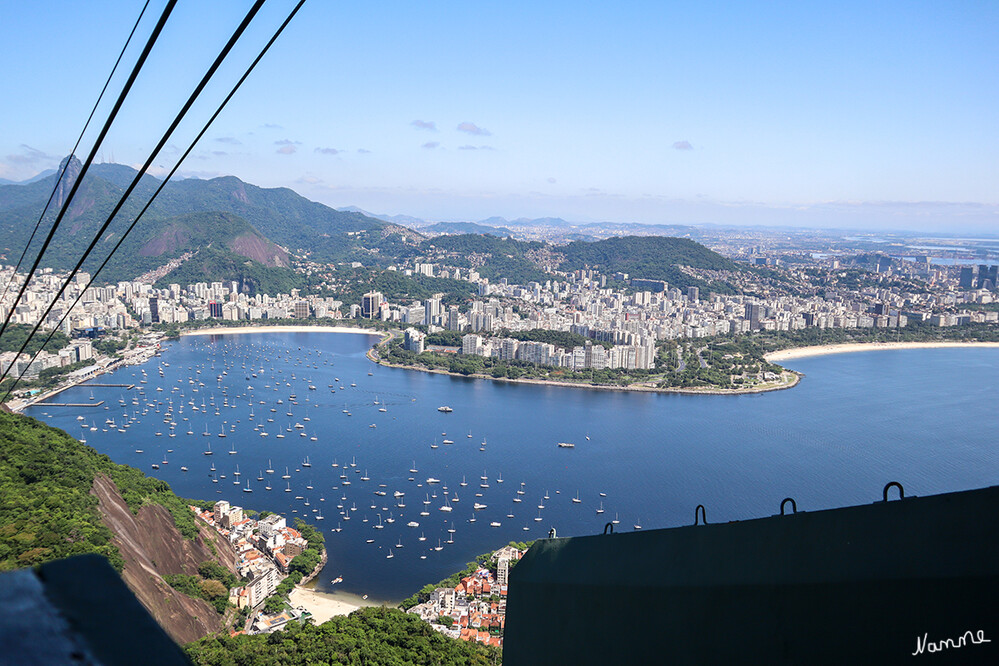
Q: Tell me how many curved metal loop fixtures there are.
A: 5